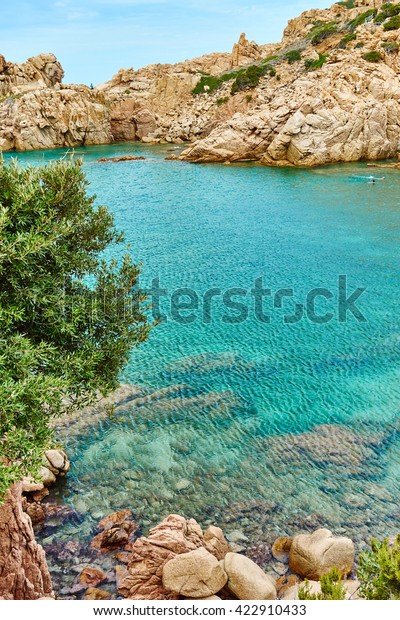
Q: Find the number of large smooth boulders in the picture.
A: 3